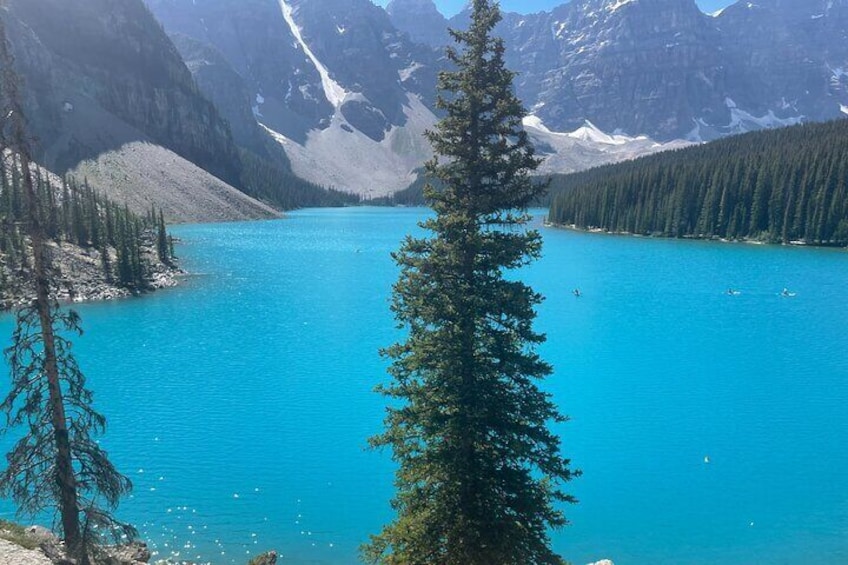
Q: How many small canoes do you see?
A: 3